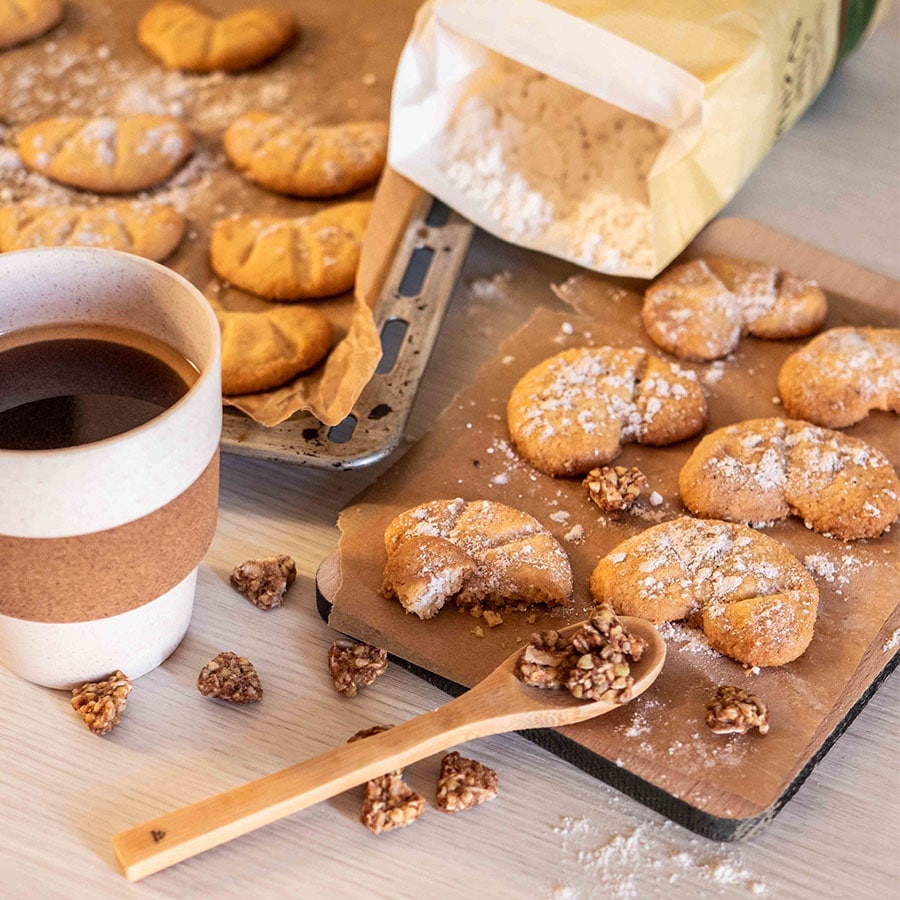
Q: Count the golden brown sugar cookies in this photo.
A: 13